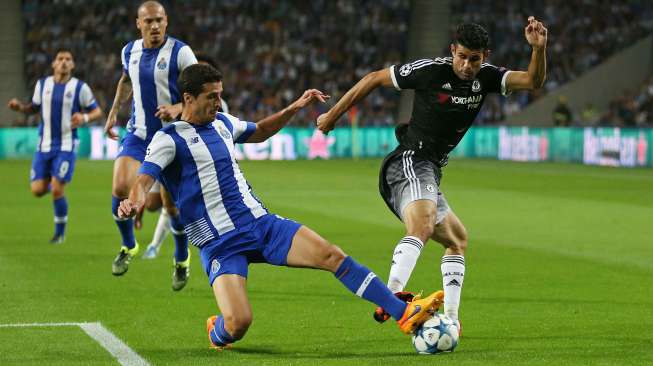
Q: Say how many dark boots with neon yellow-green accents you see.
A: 2